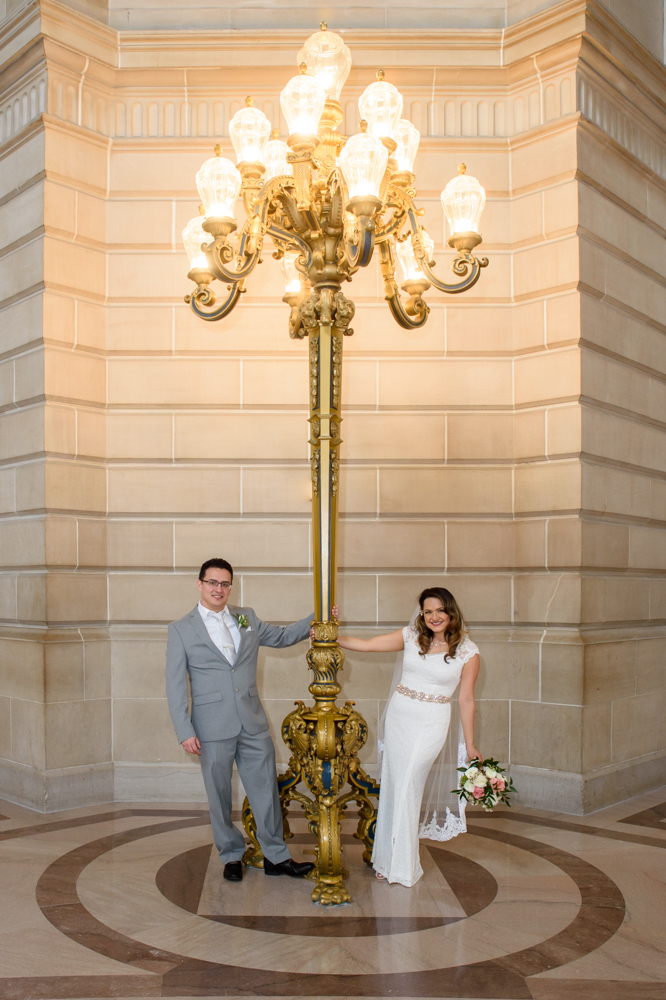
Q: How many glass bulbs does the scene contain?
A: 12